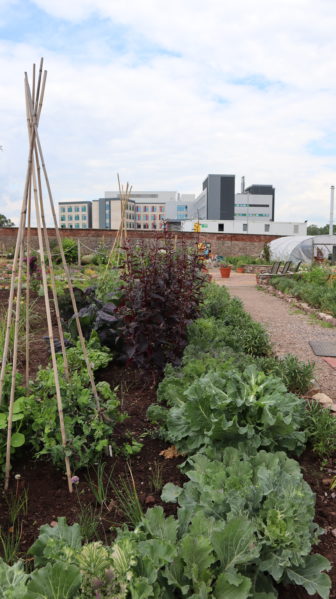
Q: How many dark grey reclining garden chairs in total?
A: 3